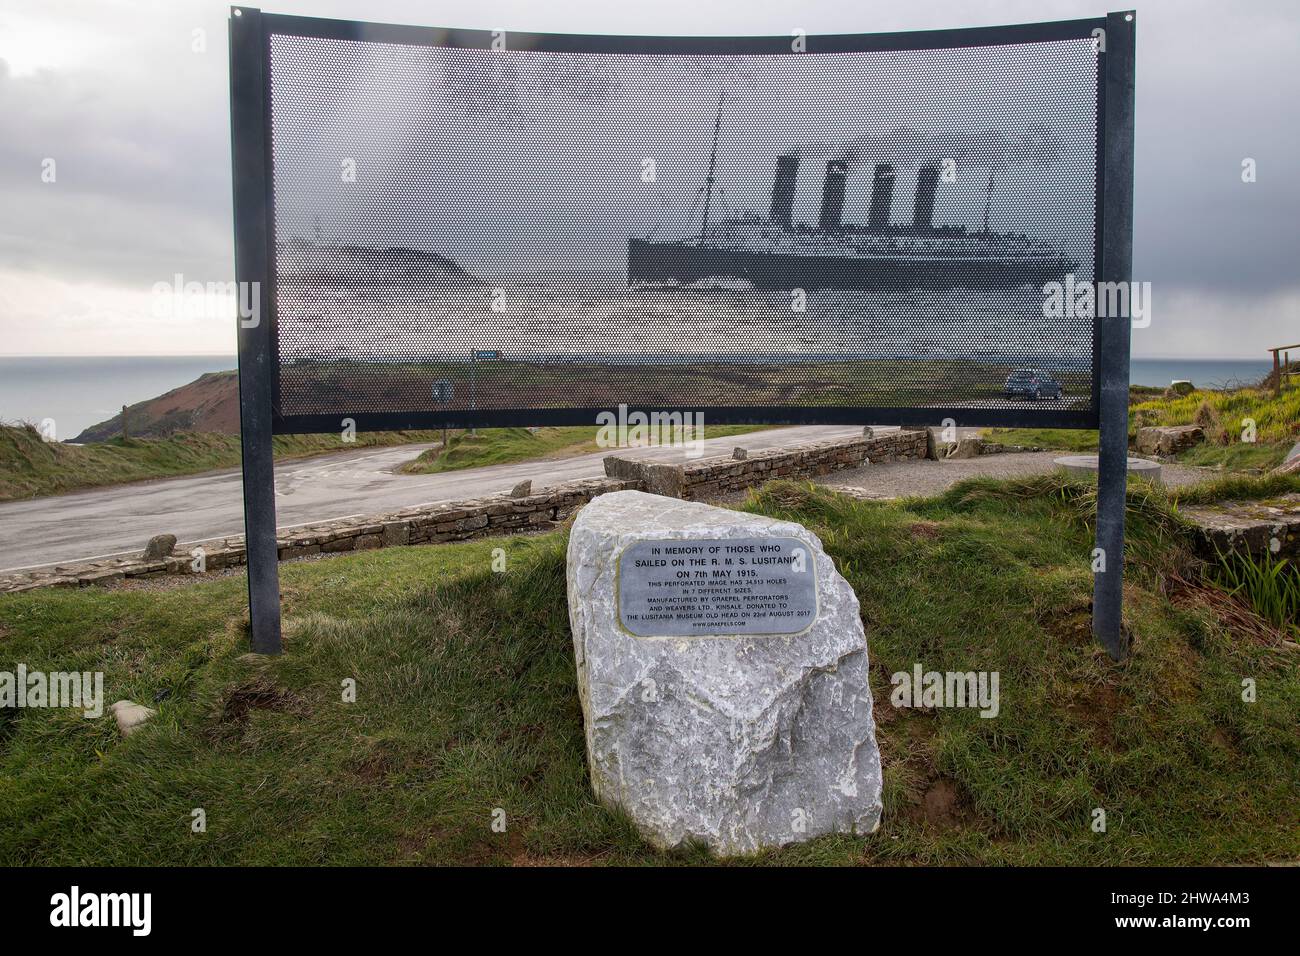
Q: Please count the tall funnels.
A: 4